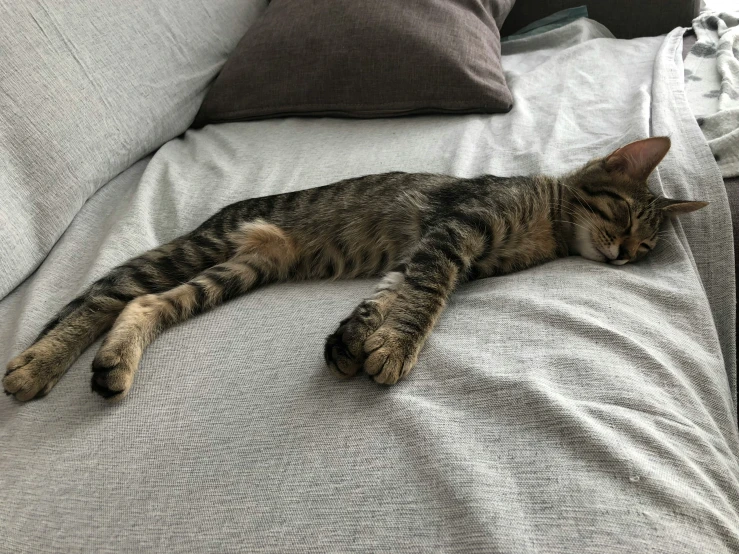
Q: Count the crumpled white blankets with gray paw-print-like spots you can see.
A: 1